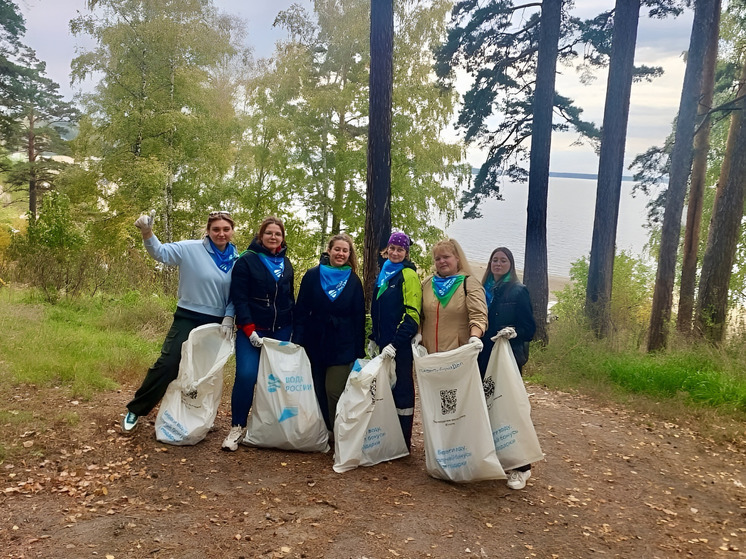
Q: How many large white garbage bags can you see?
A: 5